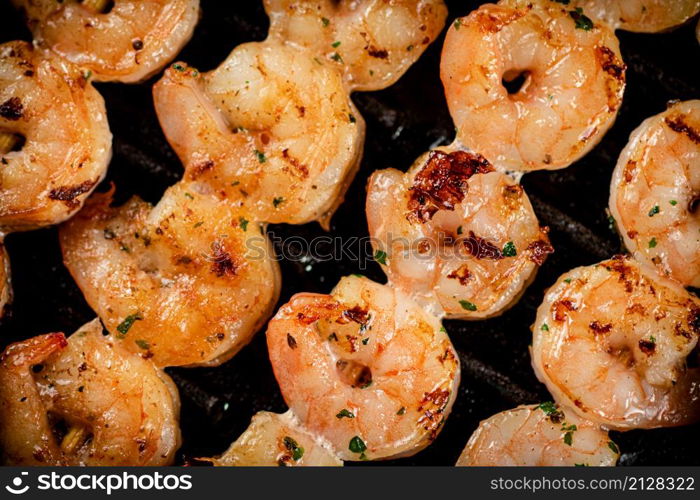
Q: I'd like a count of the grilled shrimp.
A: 15